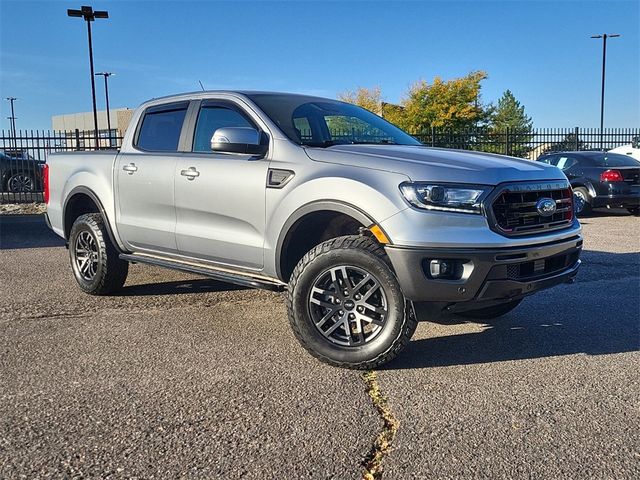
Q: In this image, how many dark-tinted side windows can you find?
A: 2